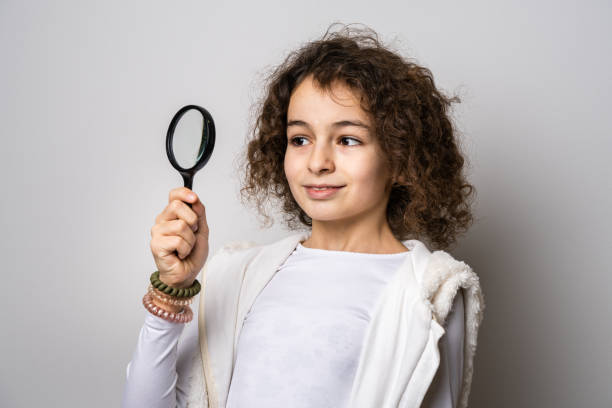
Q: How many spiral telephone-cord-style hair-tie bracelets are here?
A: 3